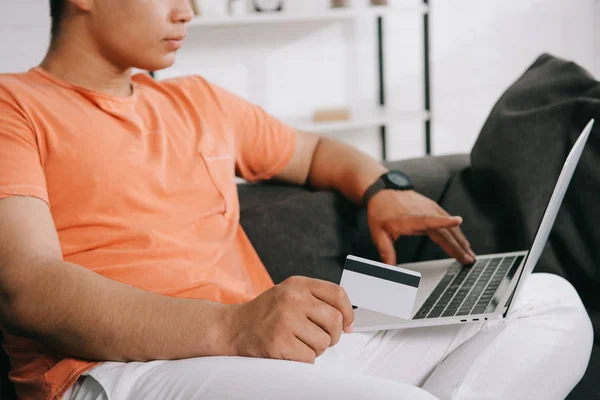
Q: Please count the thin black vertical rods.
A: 2